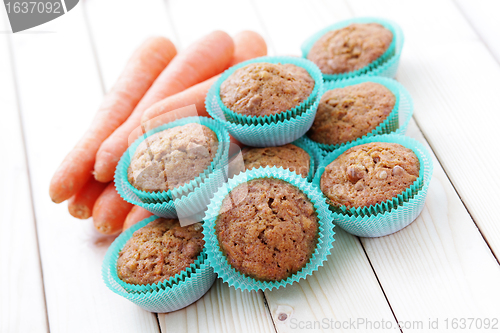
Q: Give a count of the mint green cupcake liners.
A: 8